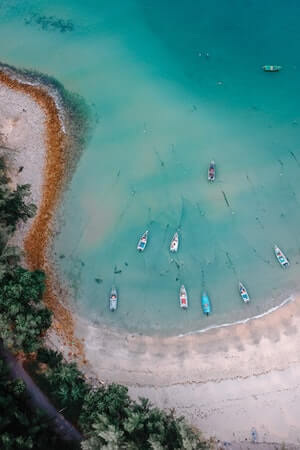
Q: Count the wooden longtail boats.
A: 9